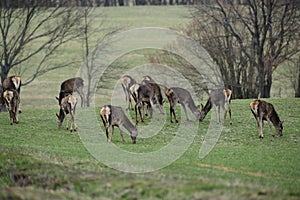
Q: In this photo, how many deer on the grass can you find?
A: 11